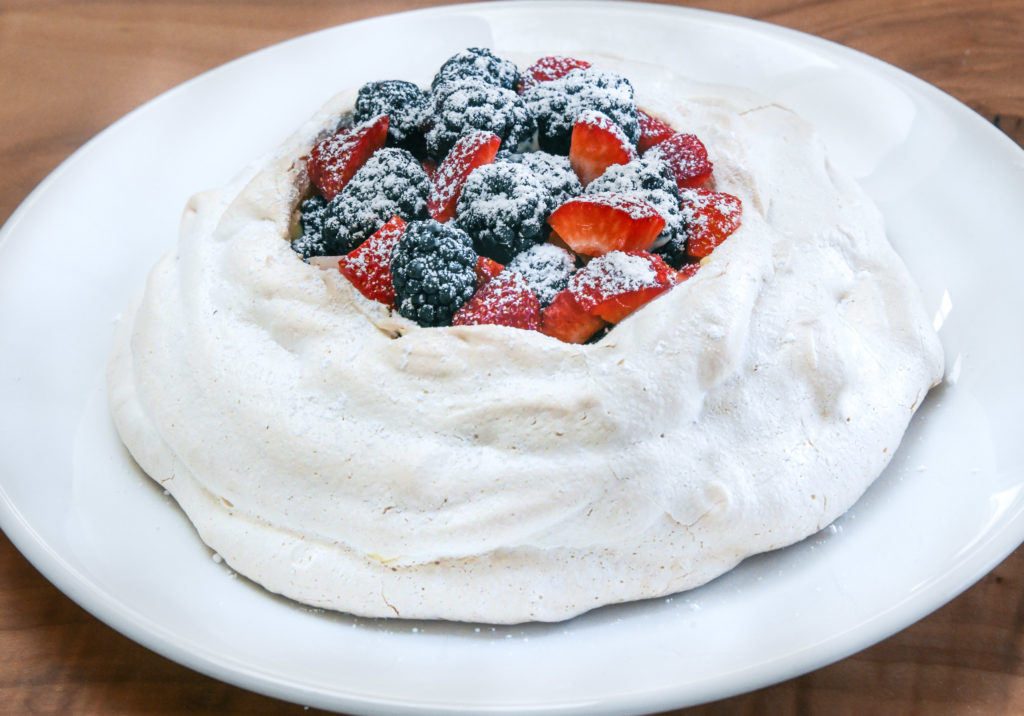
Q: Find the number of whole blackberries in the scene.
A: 11